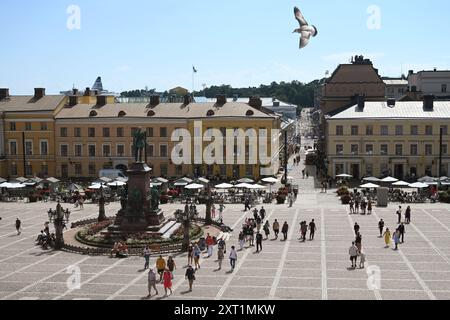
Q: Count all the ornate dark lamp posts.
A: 4